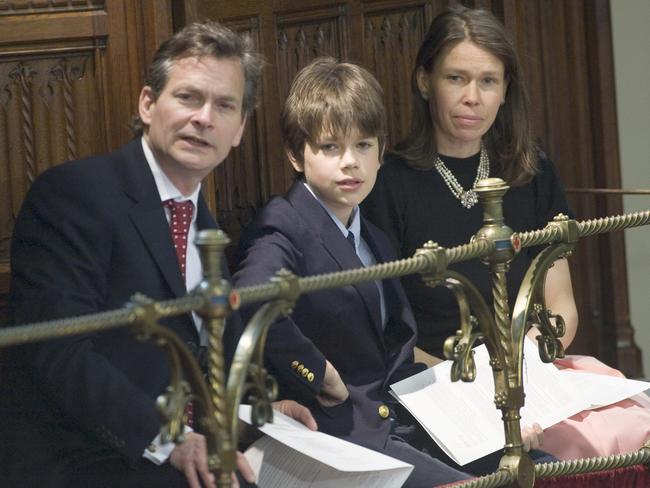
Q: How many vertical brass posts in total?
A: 2